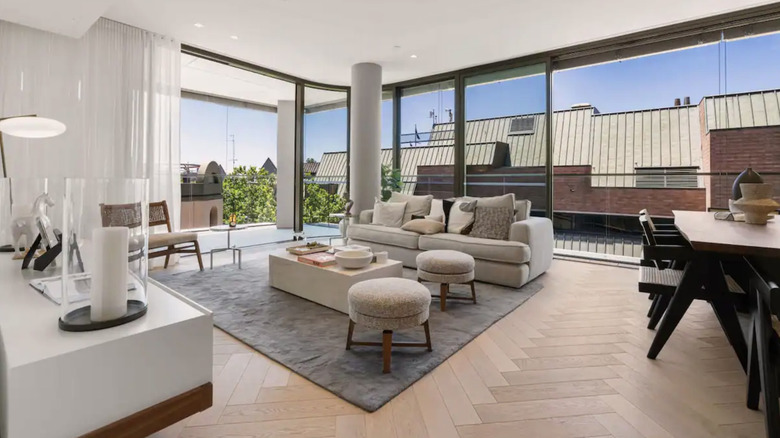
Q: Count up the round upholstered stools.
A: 2